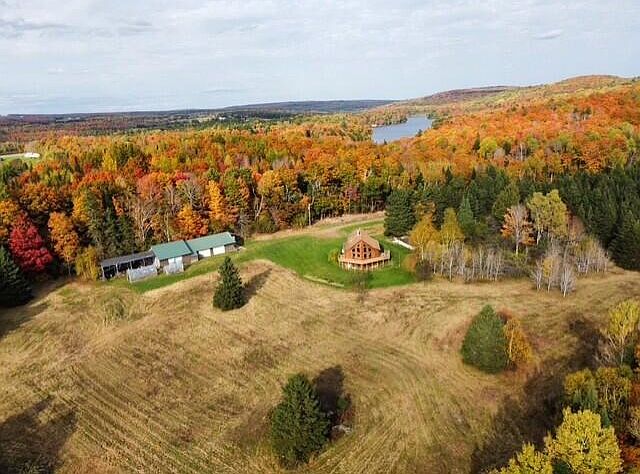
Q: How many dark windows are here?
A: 10